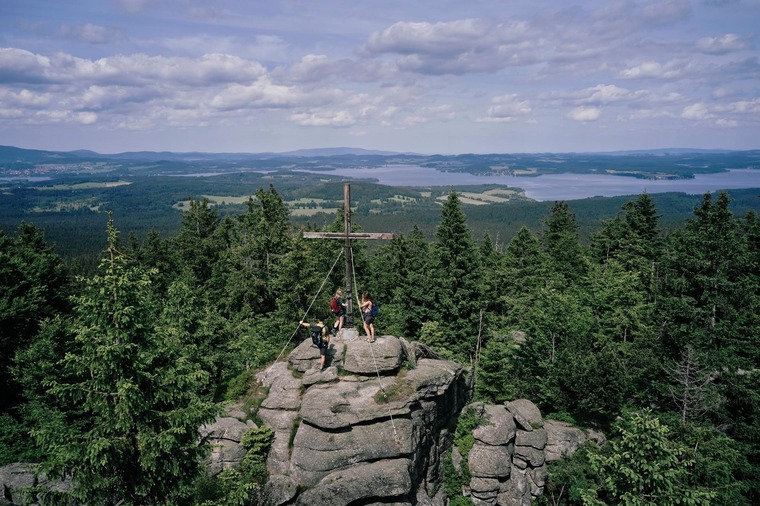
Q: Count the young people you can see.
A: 3